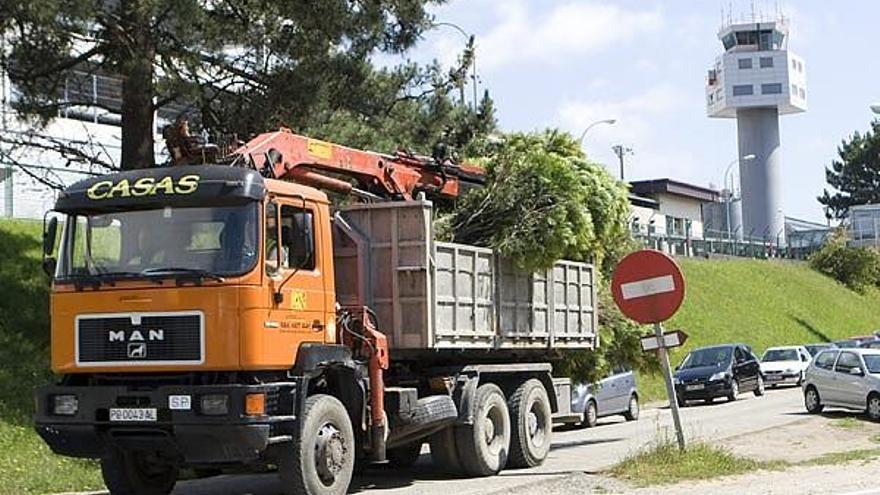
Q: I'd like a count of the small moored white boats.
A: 0